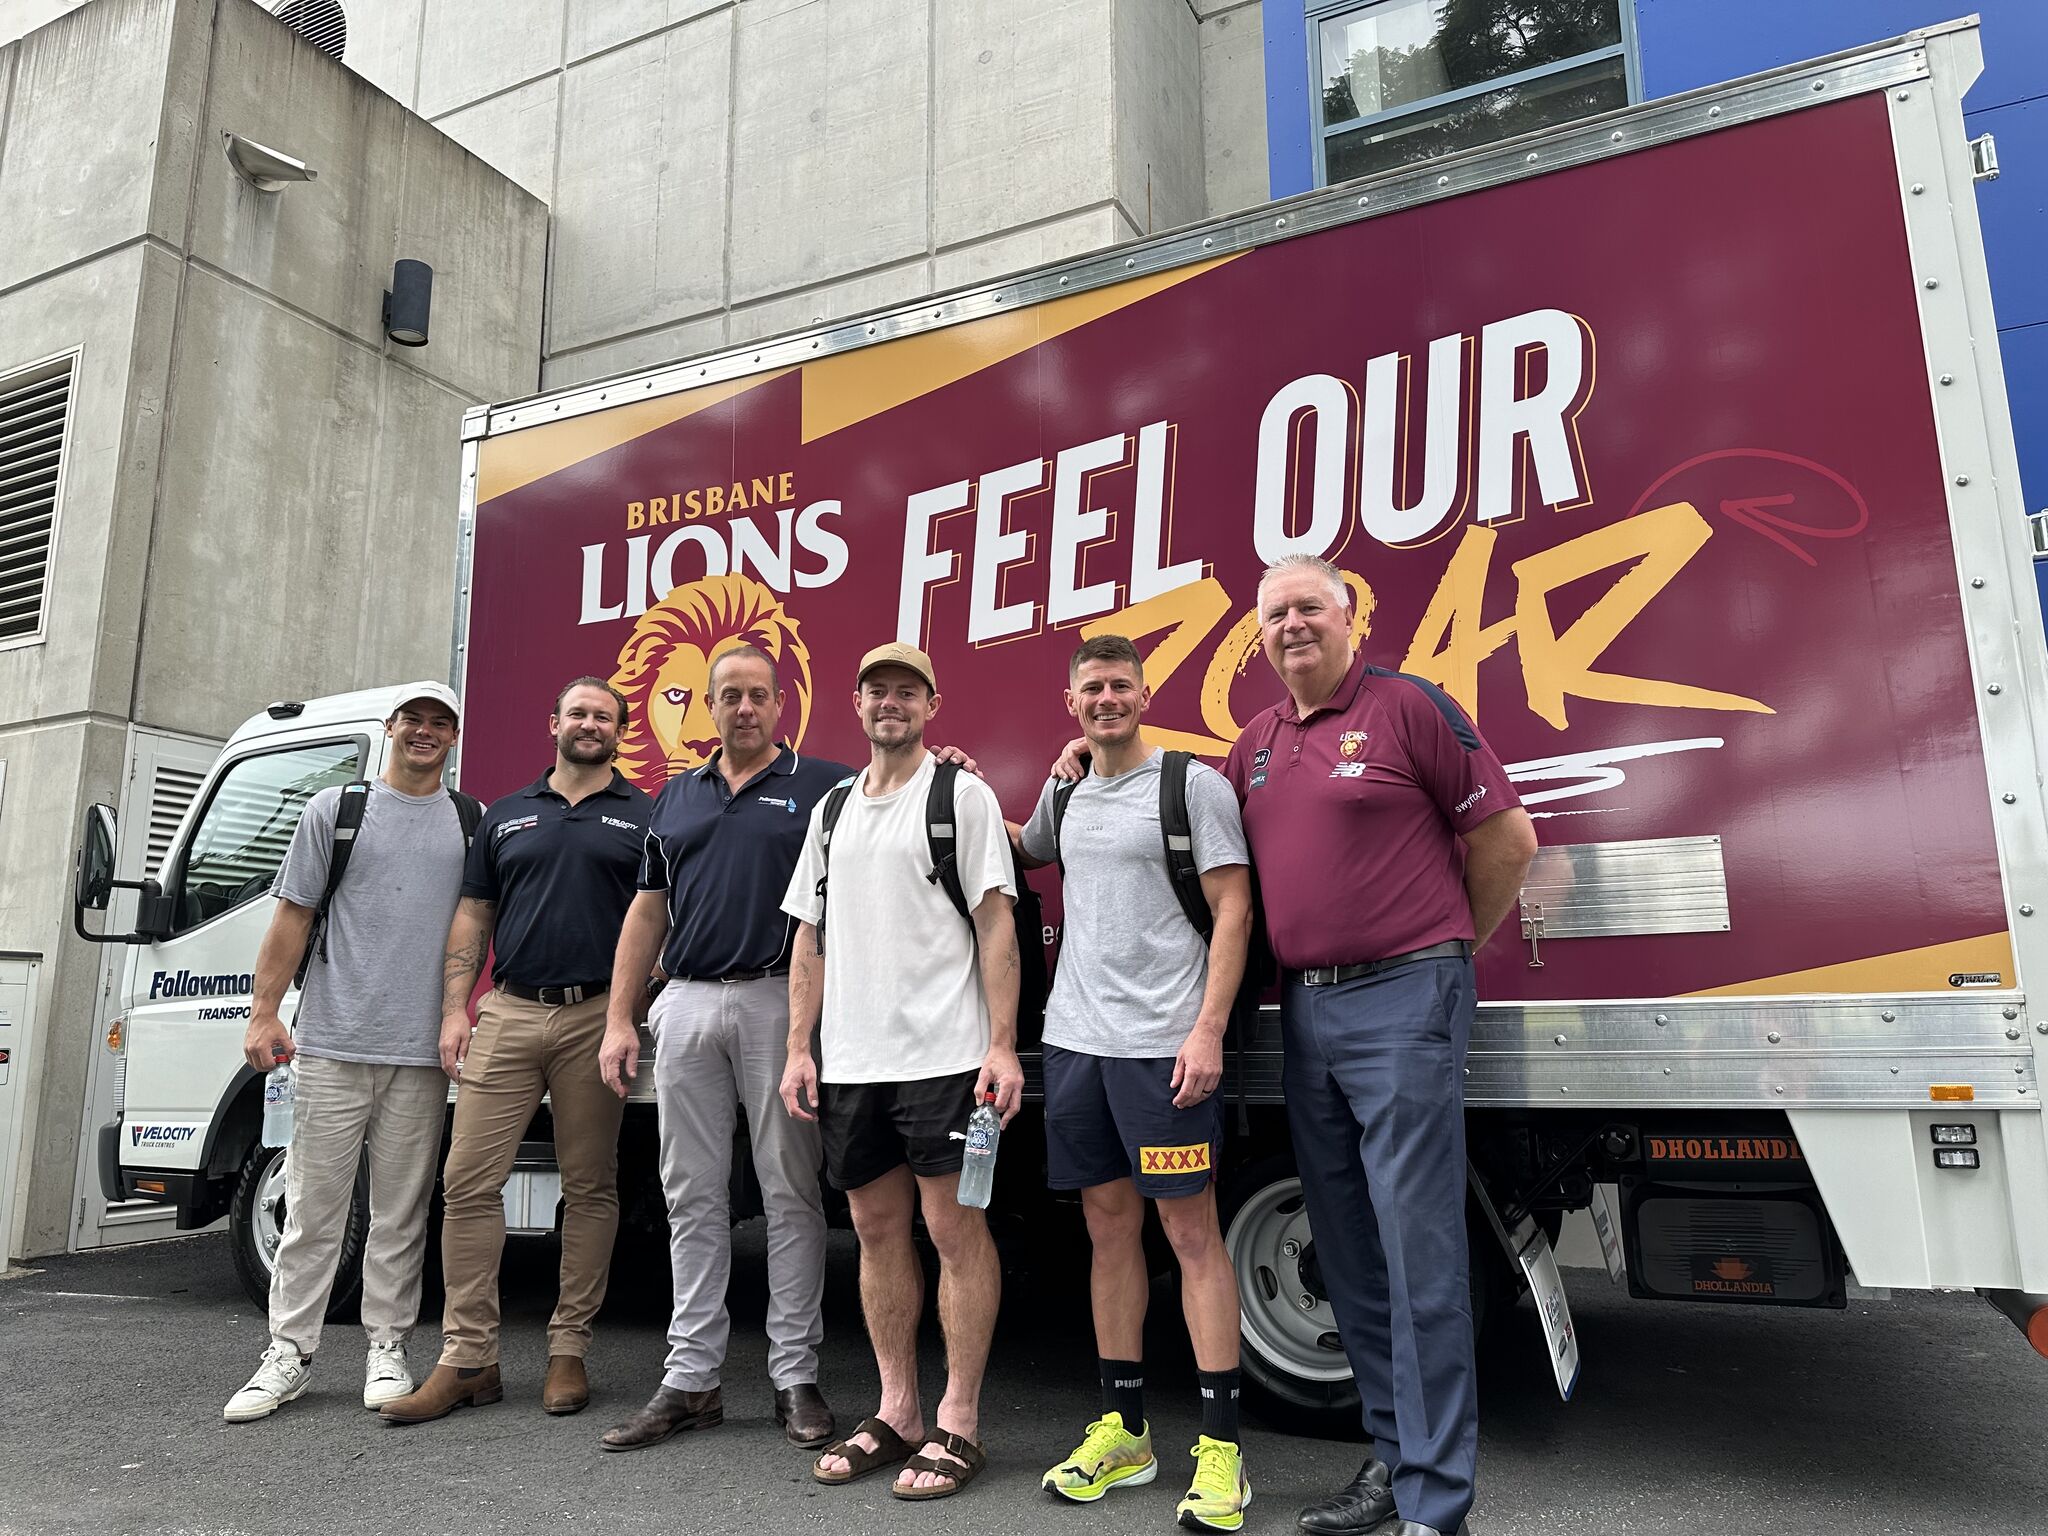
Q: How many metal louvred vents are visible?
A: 3